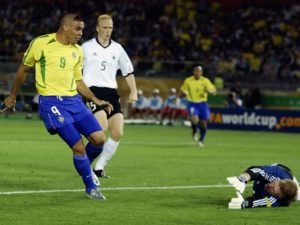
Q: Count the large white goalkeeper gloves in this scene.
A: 2